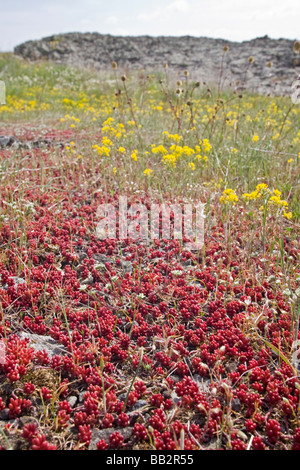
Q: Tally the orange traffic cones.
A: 0